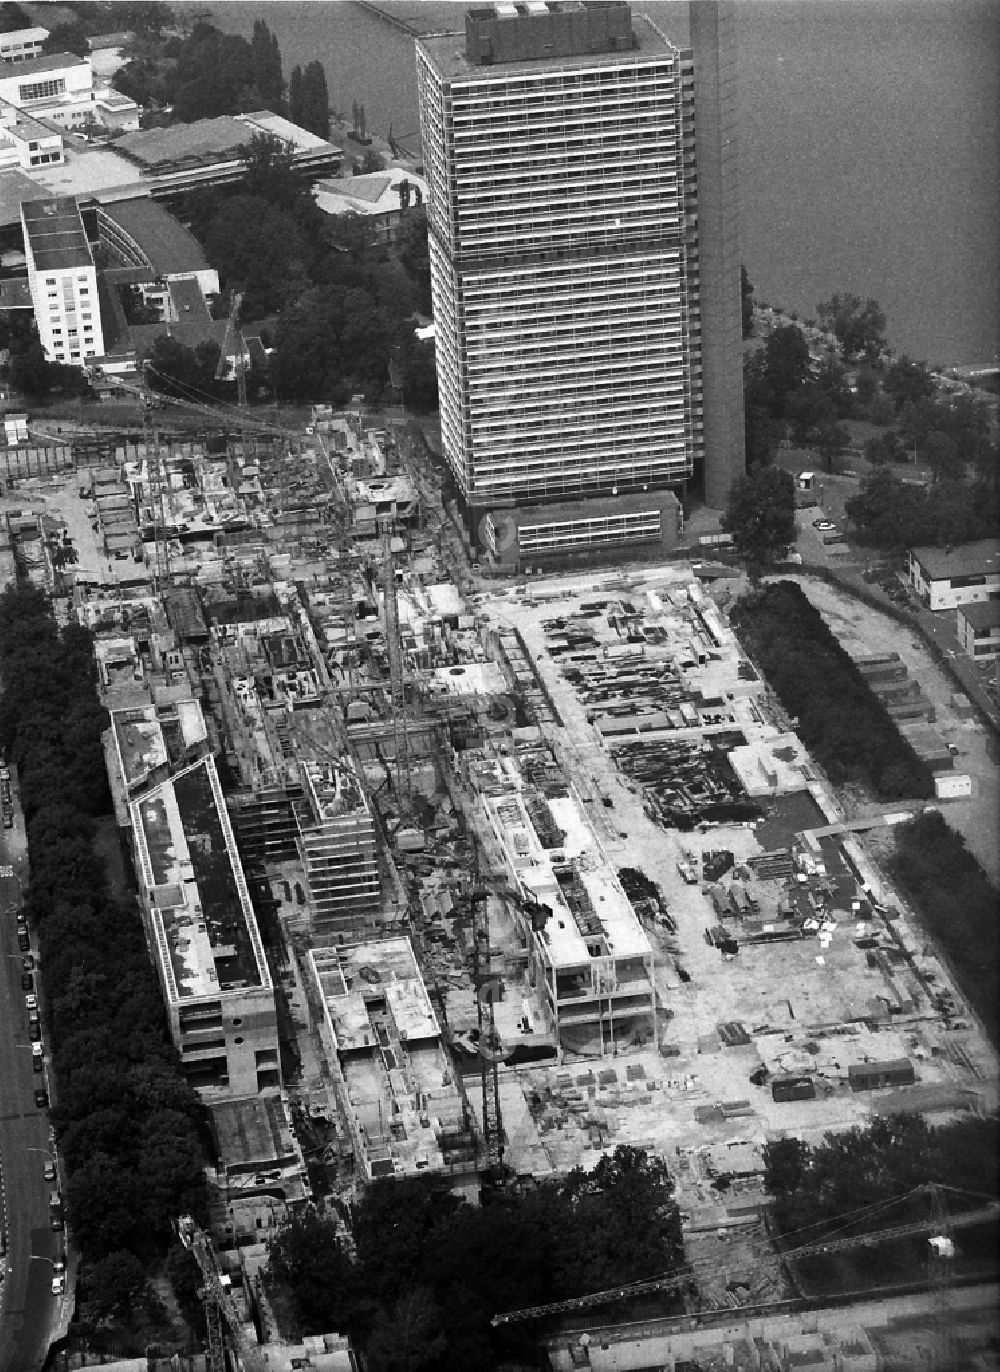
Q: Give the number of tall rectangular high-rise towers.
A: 1